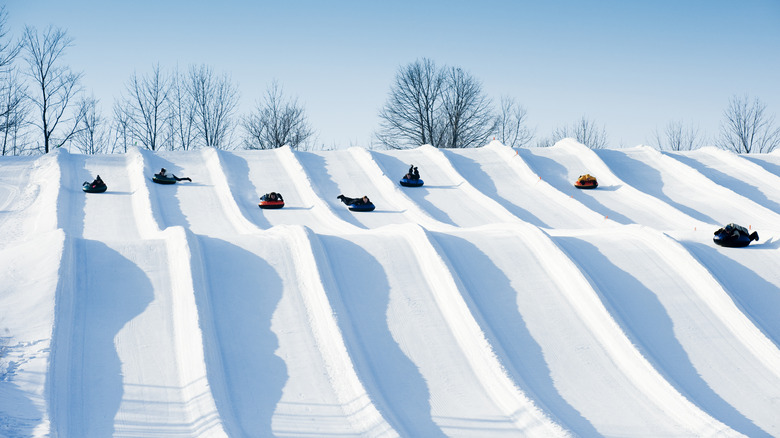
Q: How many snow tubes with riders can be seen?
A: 7